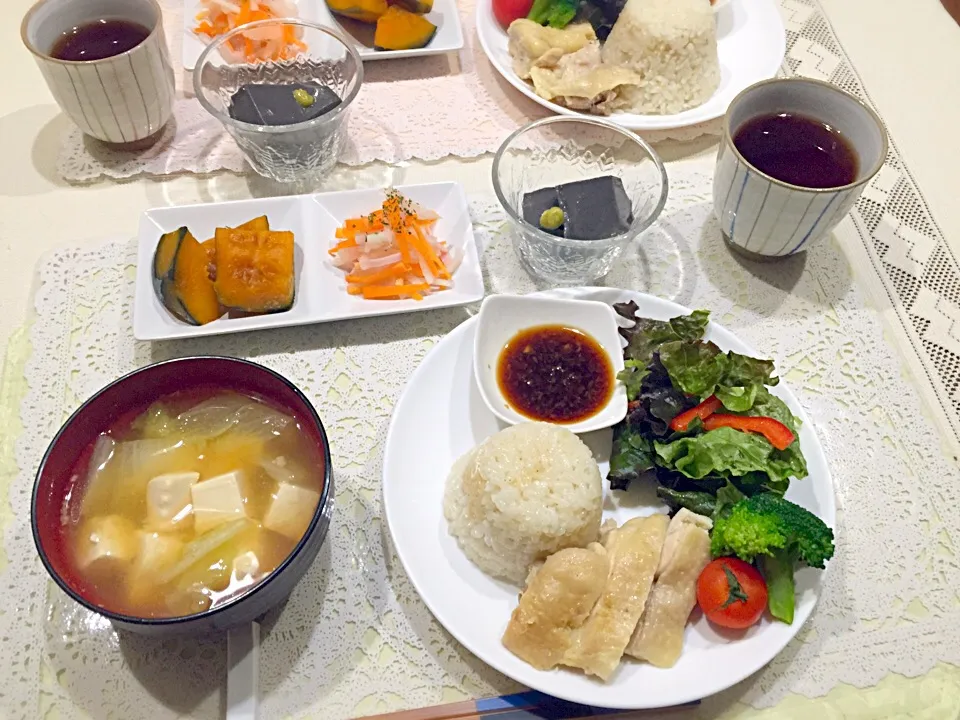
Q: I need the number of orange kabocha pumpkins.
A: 6